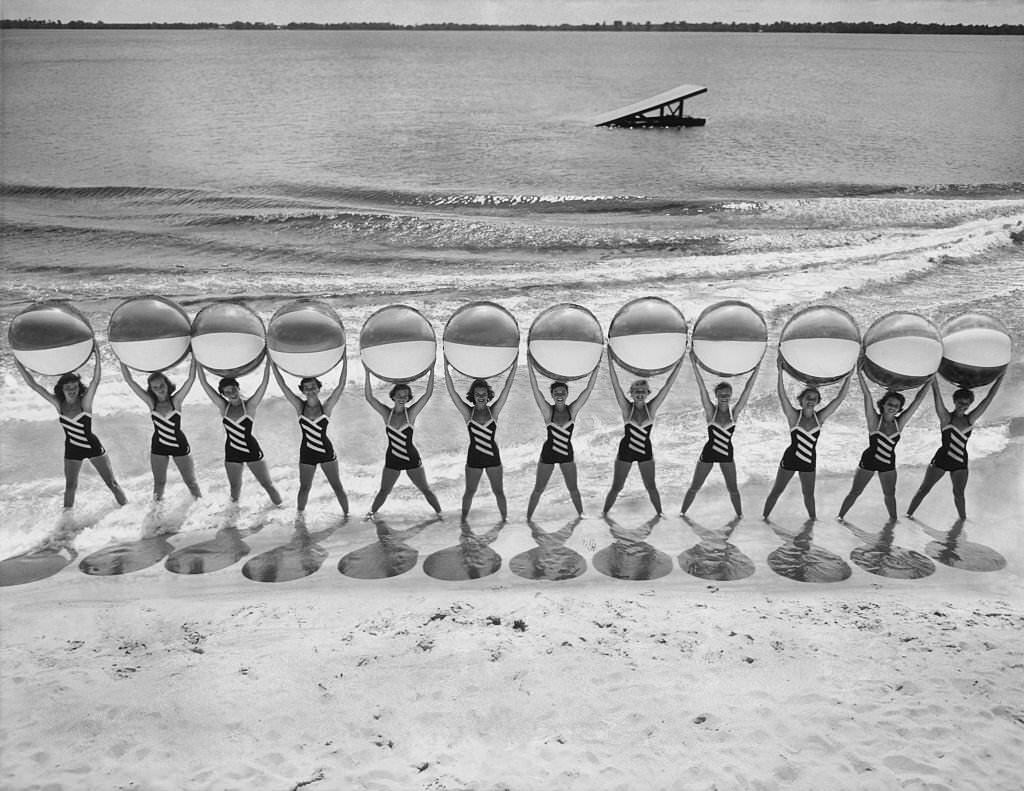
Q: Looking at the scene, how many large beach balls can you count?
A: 12